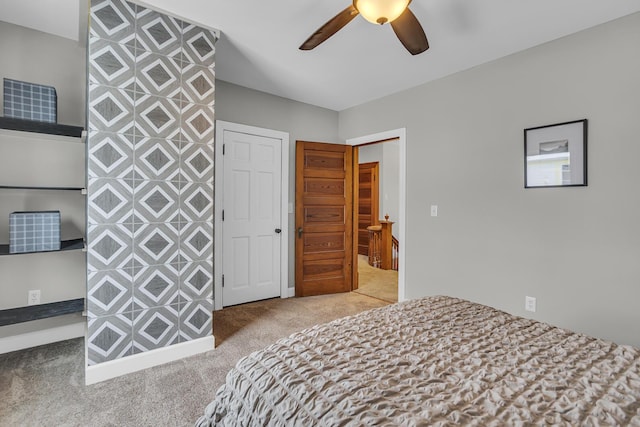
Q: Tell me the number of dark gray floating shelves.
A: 4